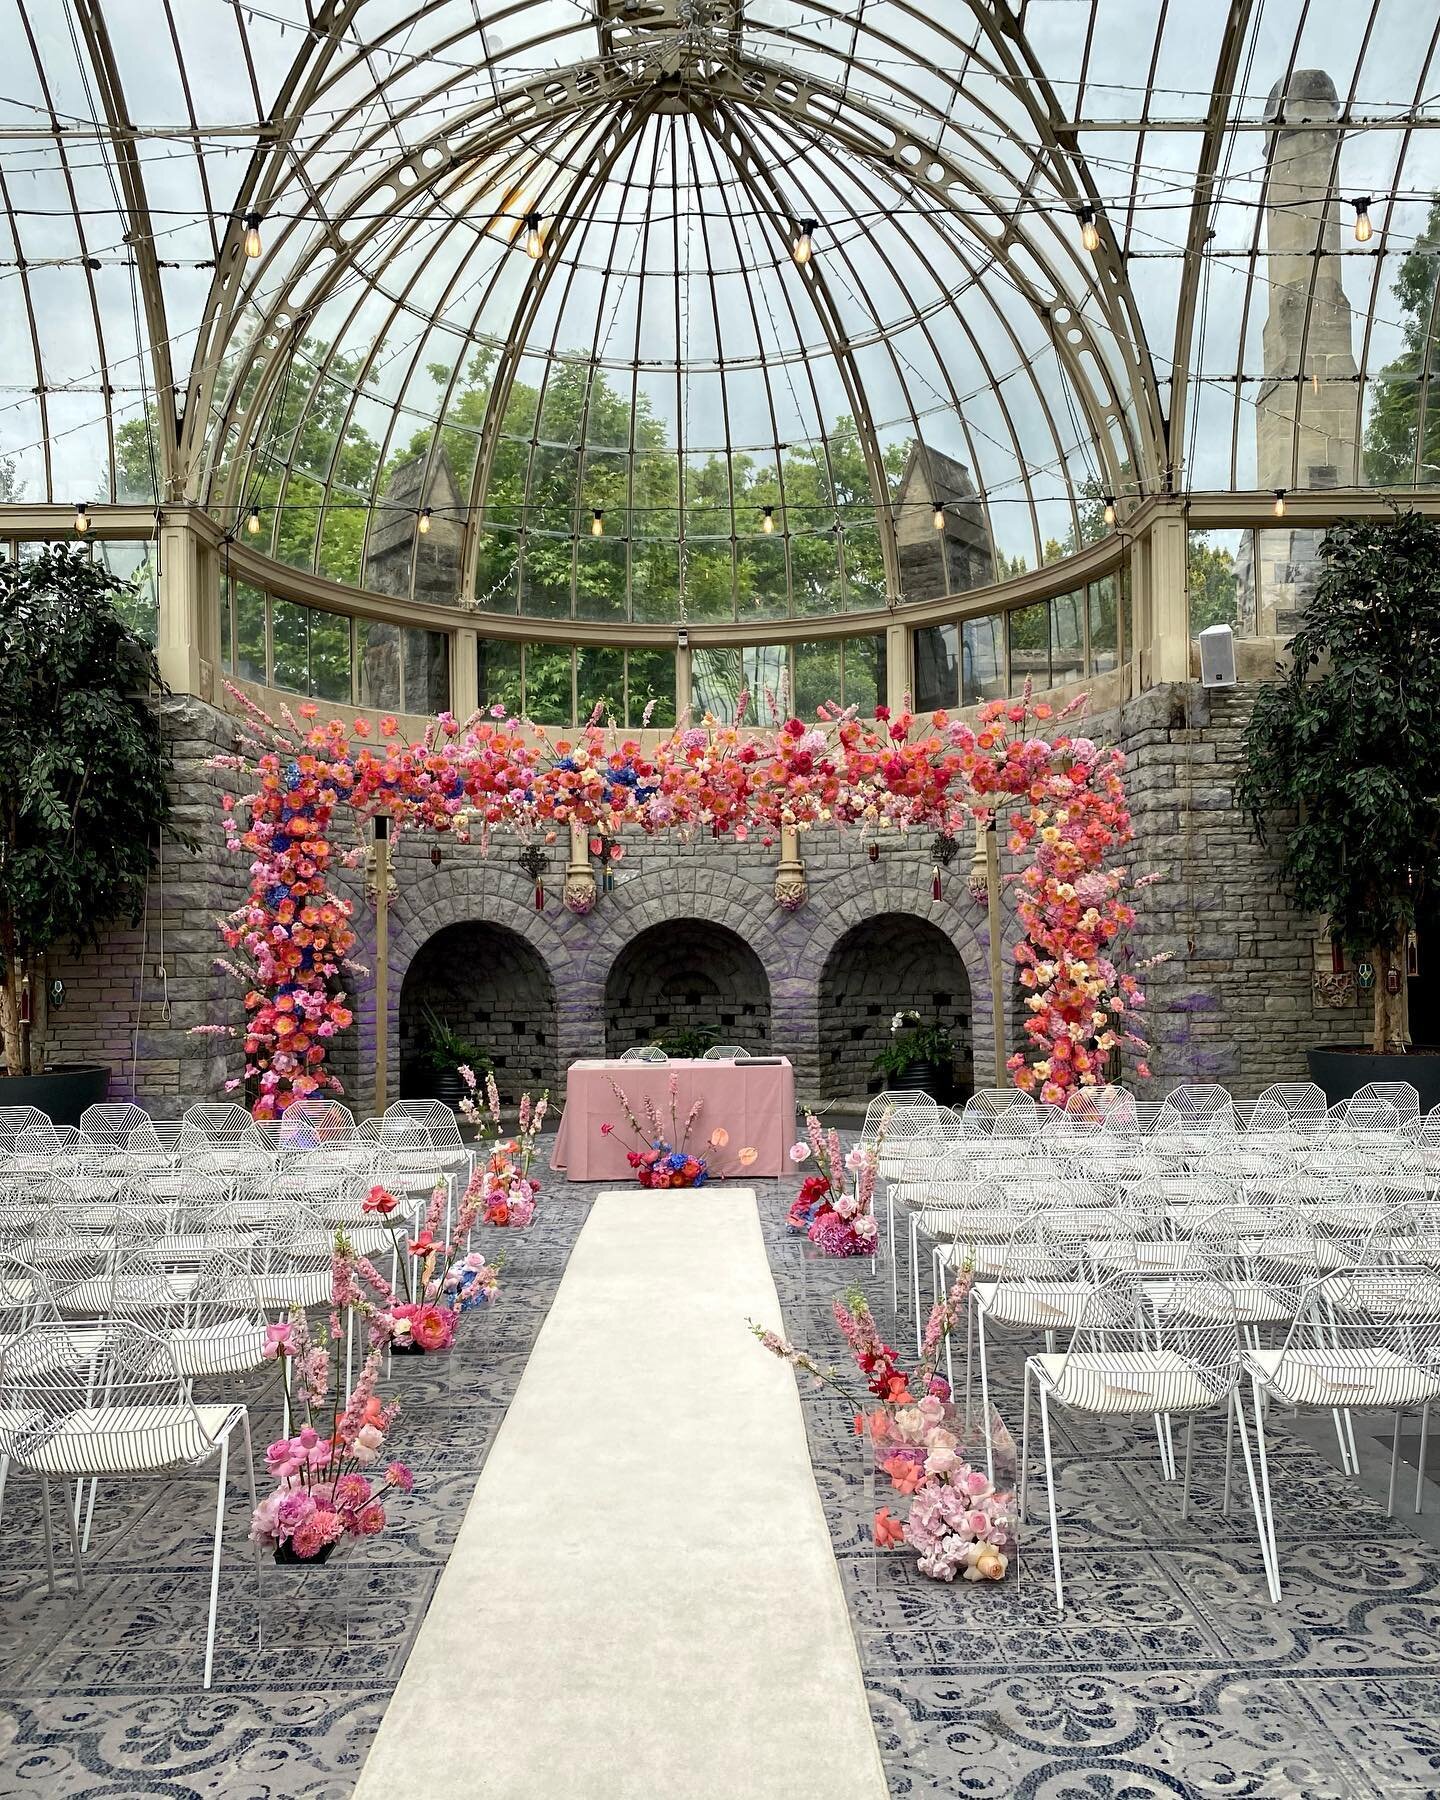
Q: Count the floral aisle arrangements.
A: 5